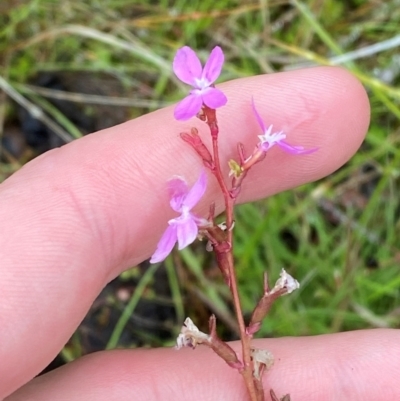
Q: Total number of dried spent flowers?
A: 3